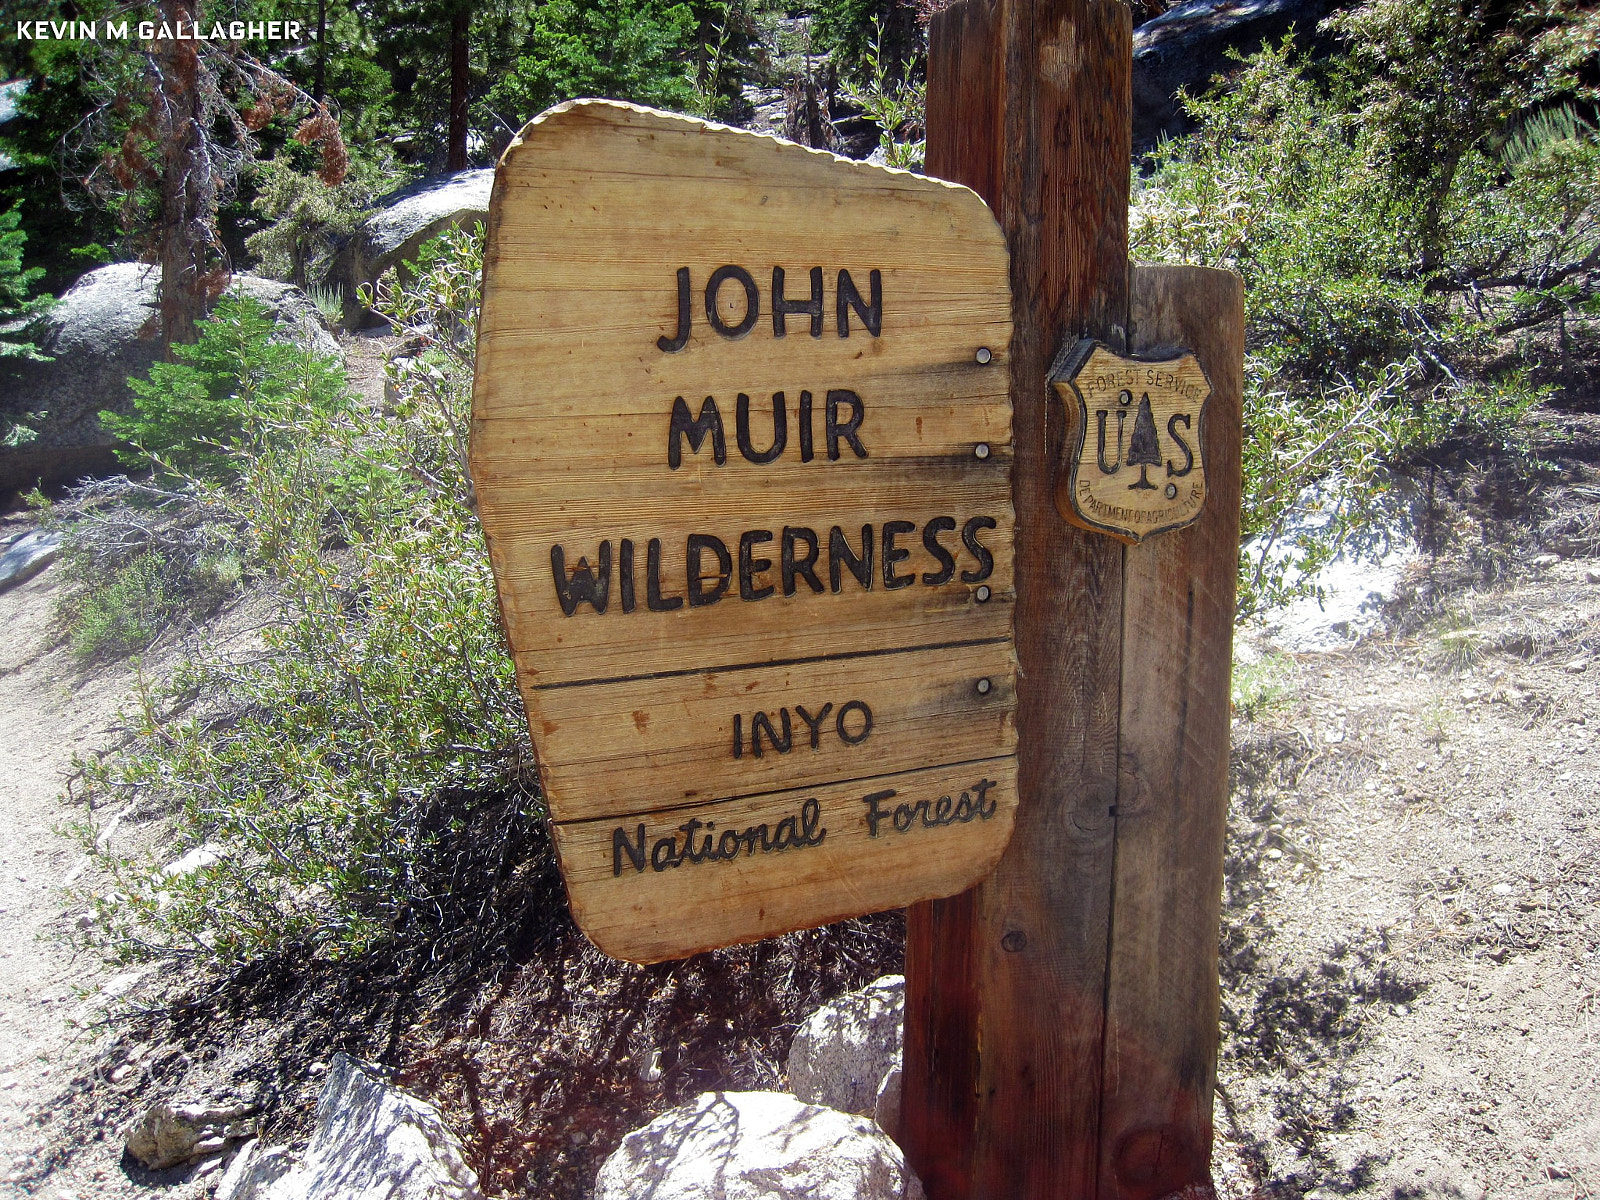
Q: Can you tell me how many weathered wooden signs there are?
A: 2